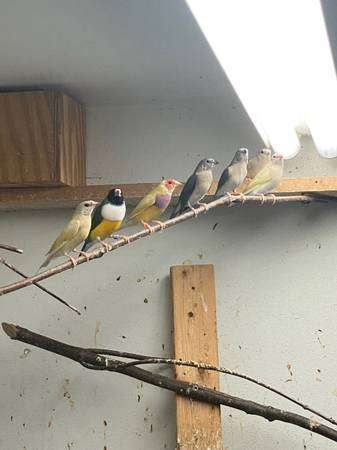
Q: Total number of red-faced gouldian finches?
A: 1